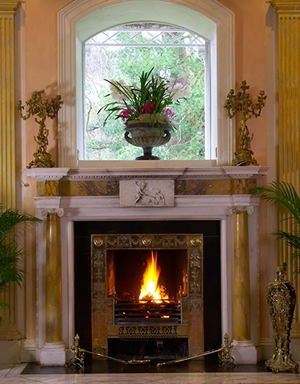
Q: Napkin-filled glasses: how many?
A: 0